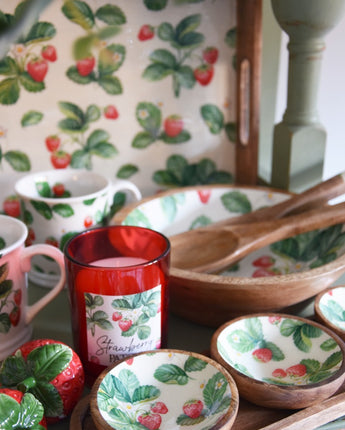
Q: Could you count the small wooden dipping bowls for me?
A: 3